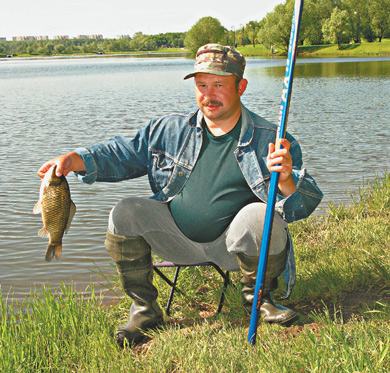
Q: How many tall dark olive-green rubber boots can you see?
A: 2